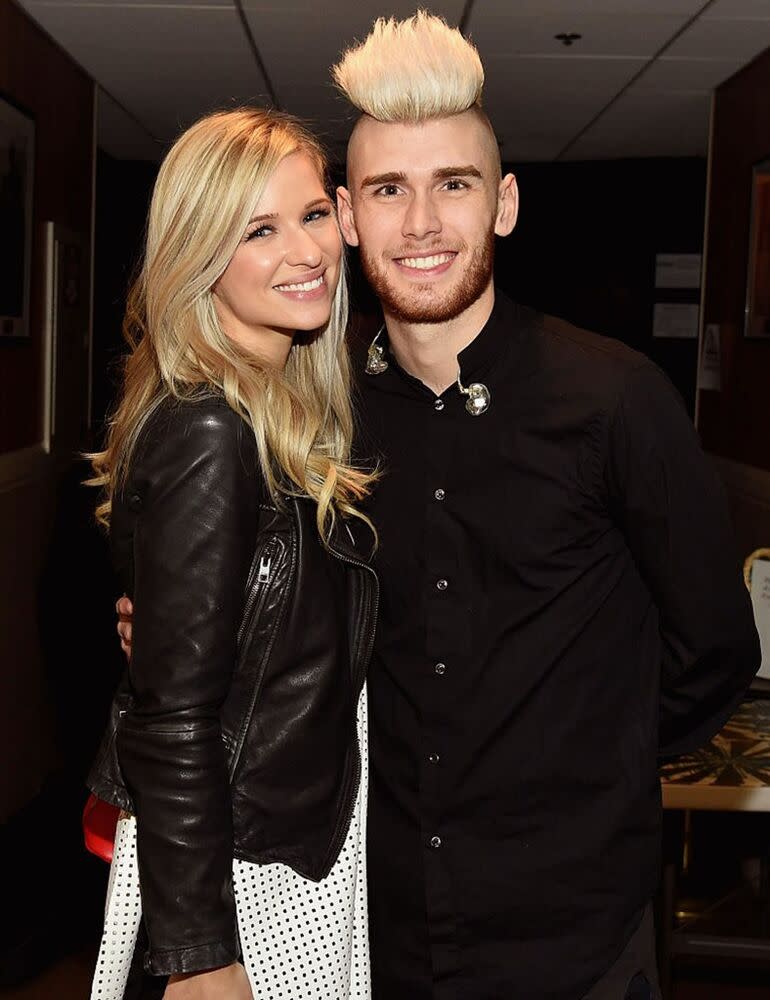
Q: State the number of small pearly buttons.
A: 6